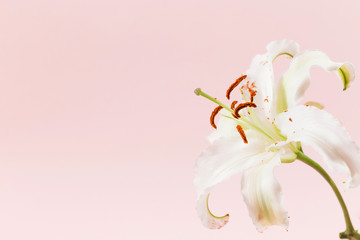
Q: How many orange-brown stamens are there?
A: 6